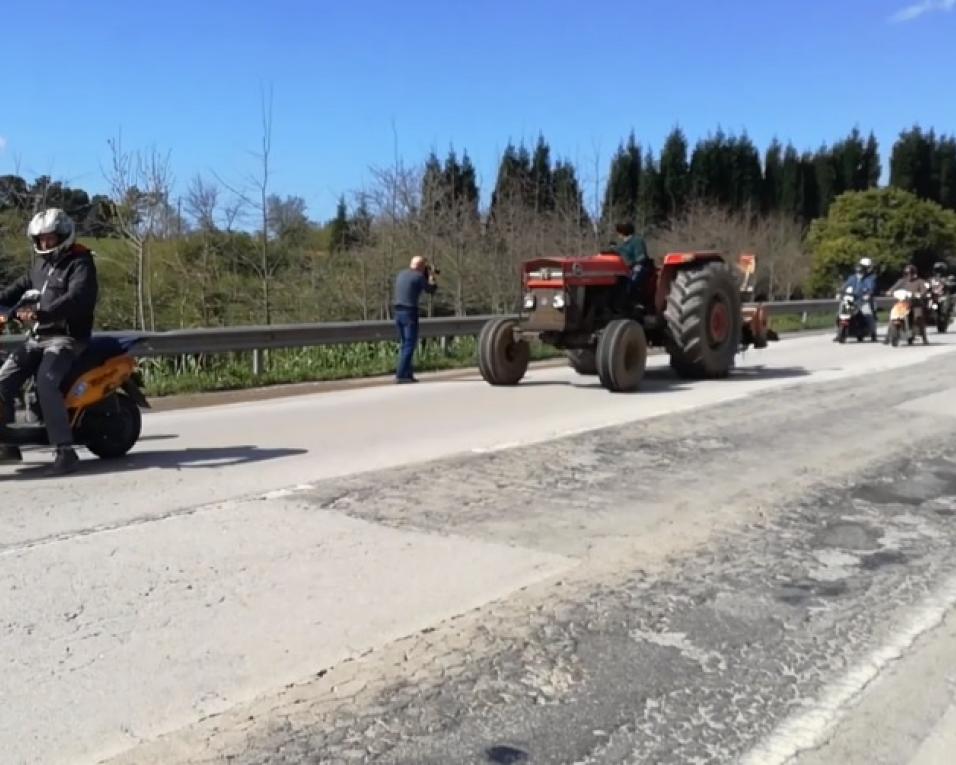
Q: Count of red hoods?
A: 1